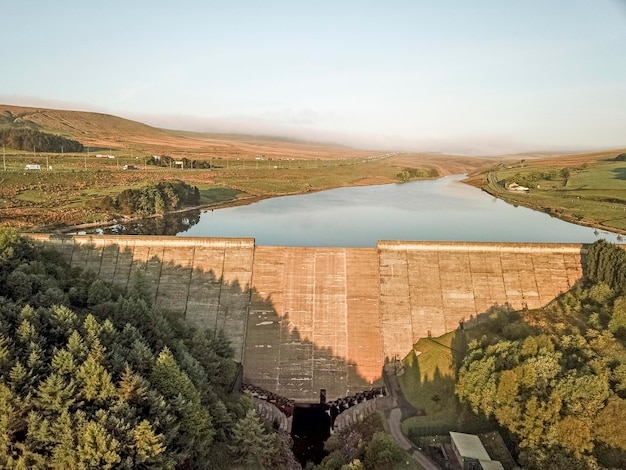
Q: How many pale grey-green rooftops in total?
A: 2